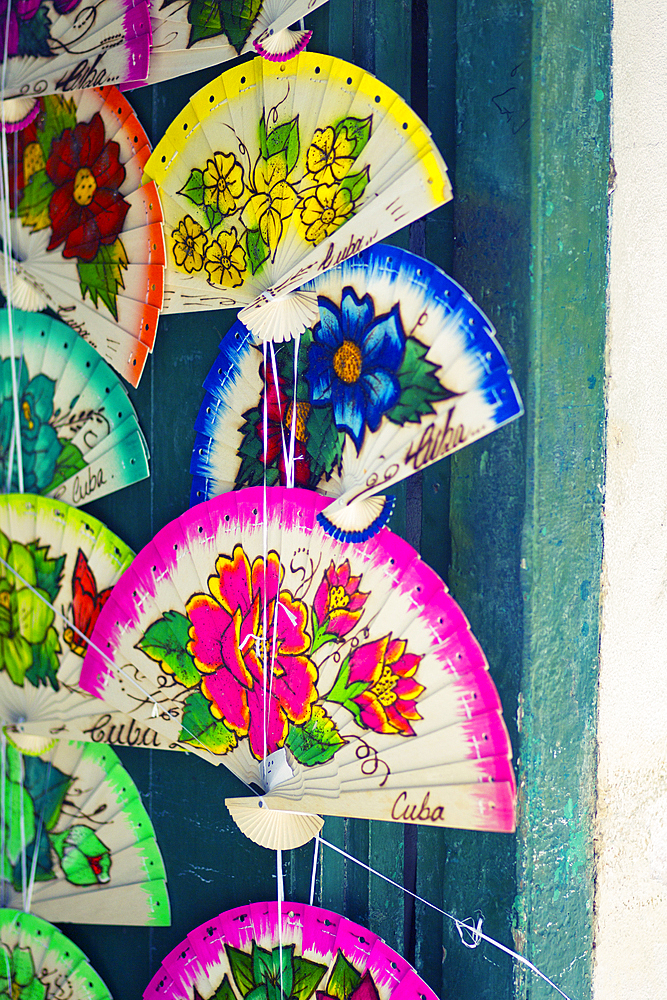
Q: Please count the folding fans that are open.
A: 11